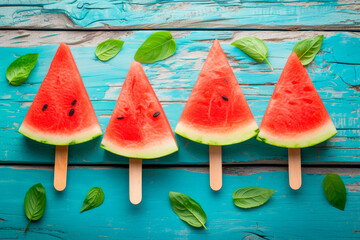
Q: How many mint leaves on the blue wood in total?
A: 10